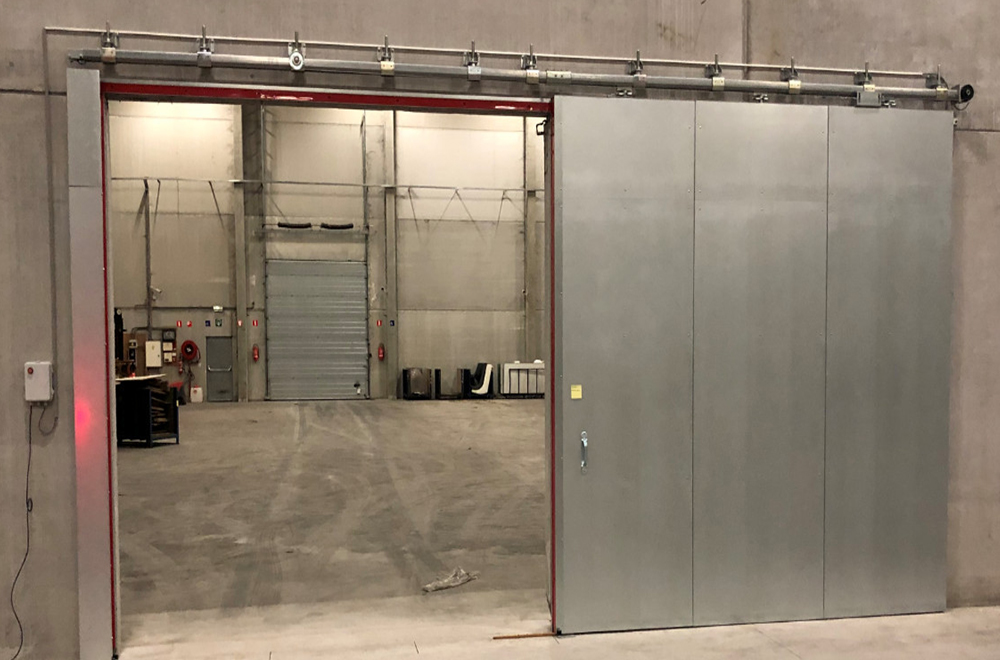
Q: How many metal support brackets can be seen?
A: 11